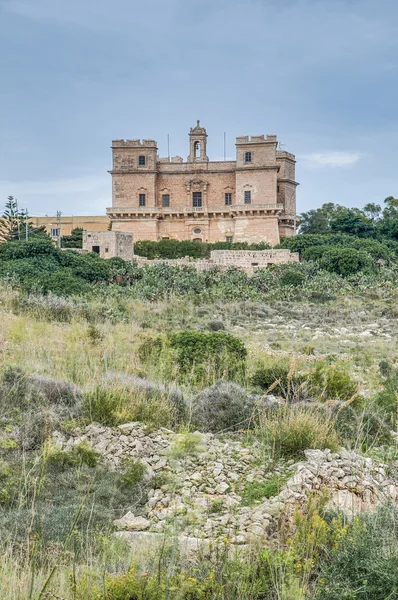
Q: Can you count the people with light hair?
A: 0